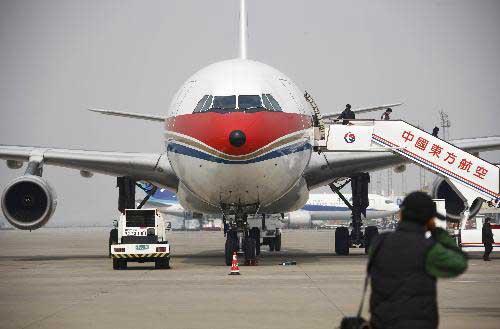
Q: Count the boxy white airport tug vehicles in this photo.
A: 1